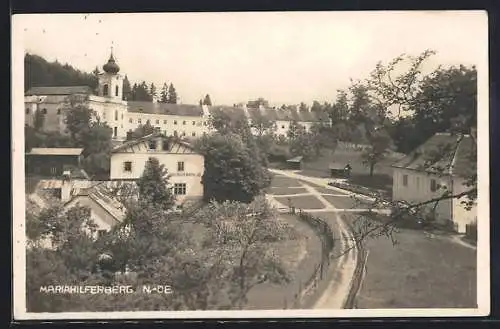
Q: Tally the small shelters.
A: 2